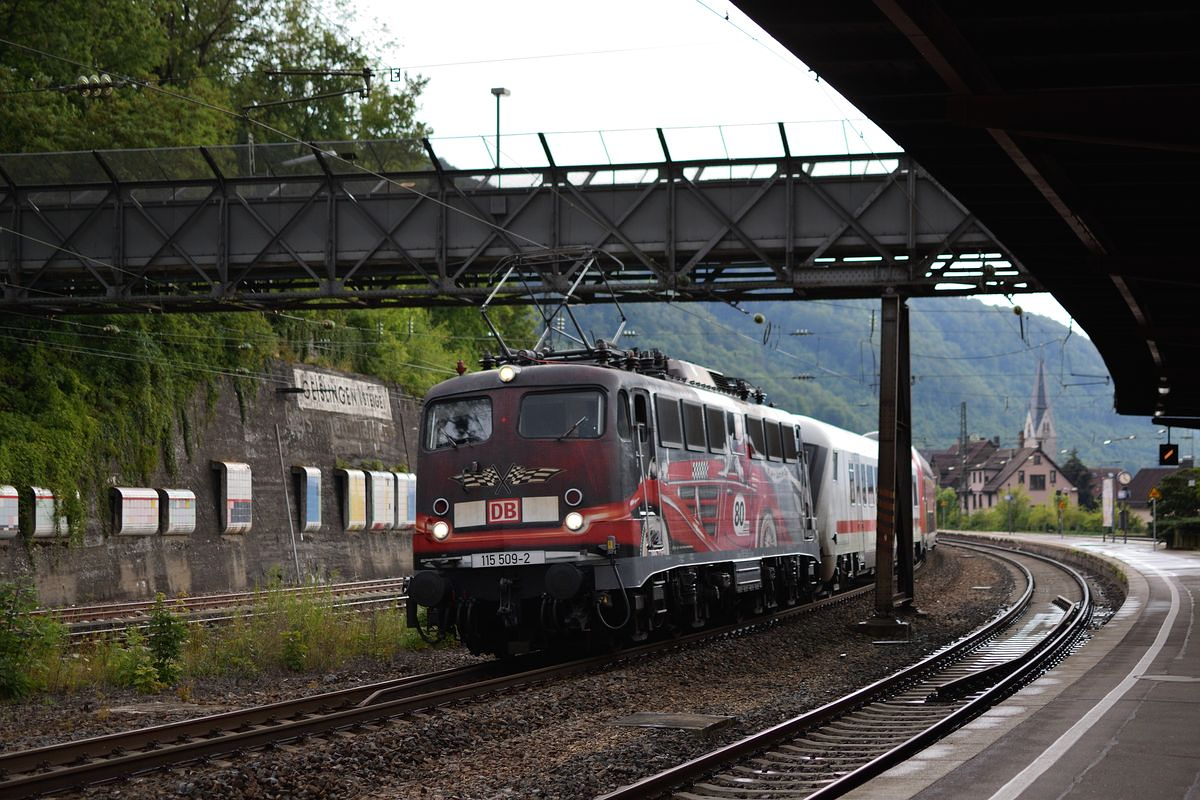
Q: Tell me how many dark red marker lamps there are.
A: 2